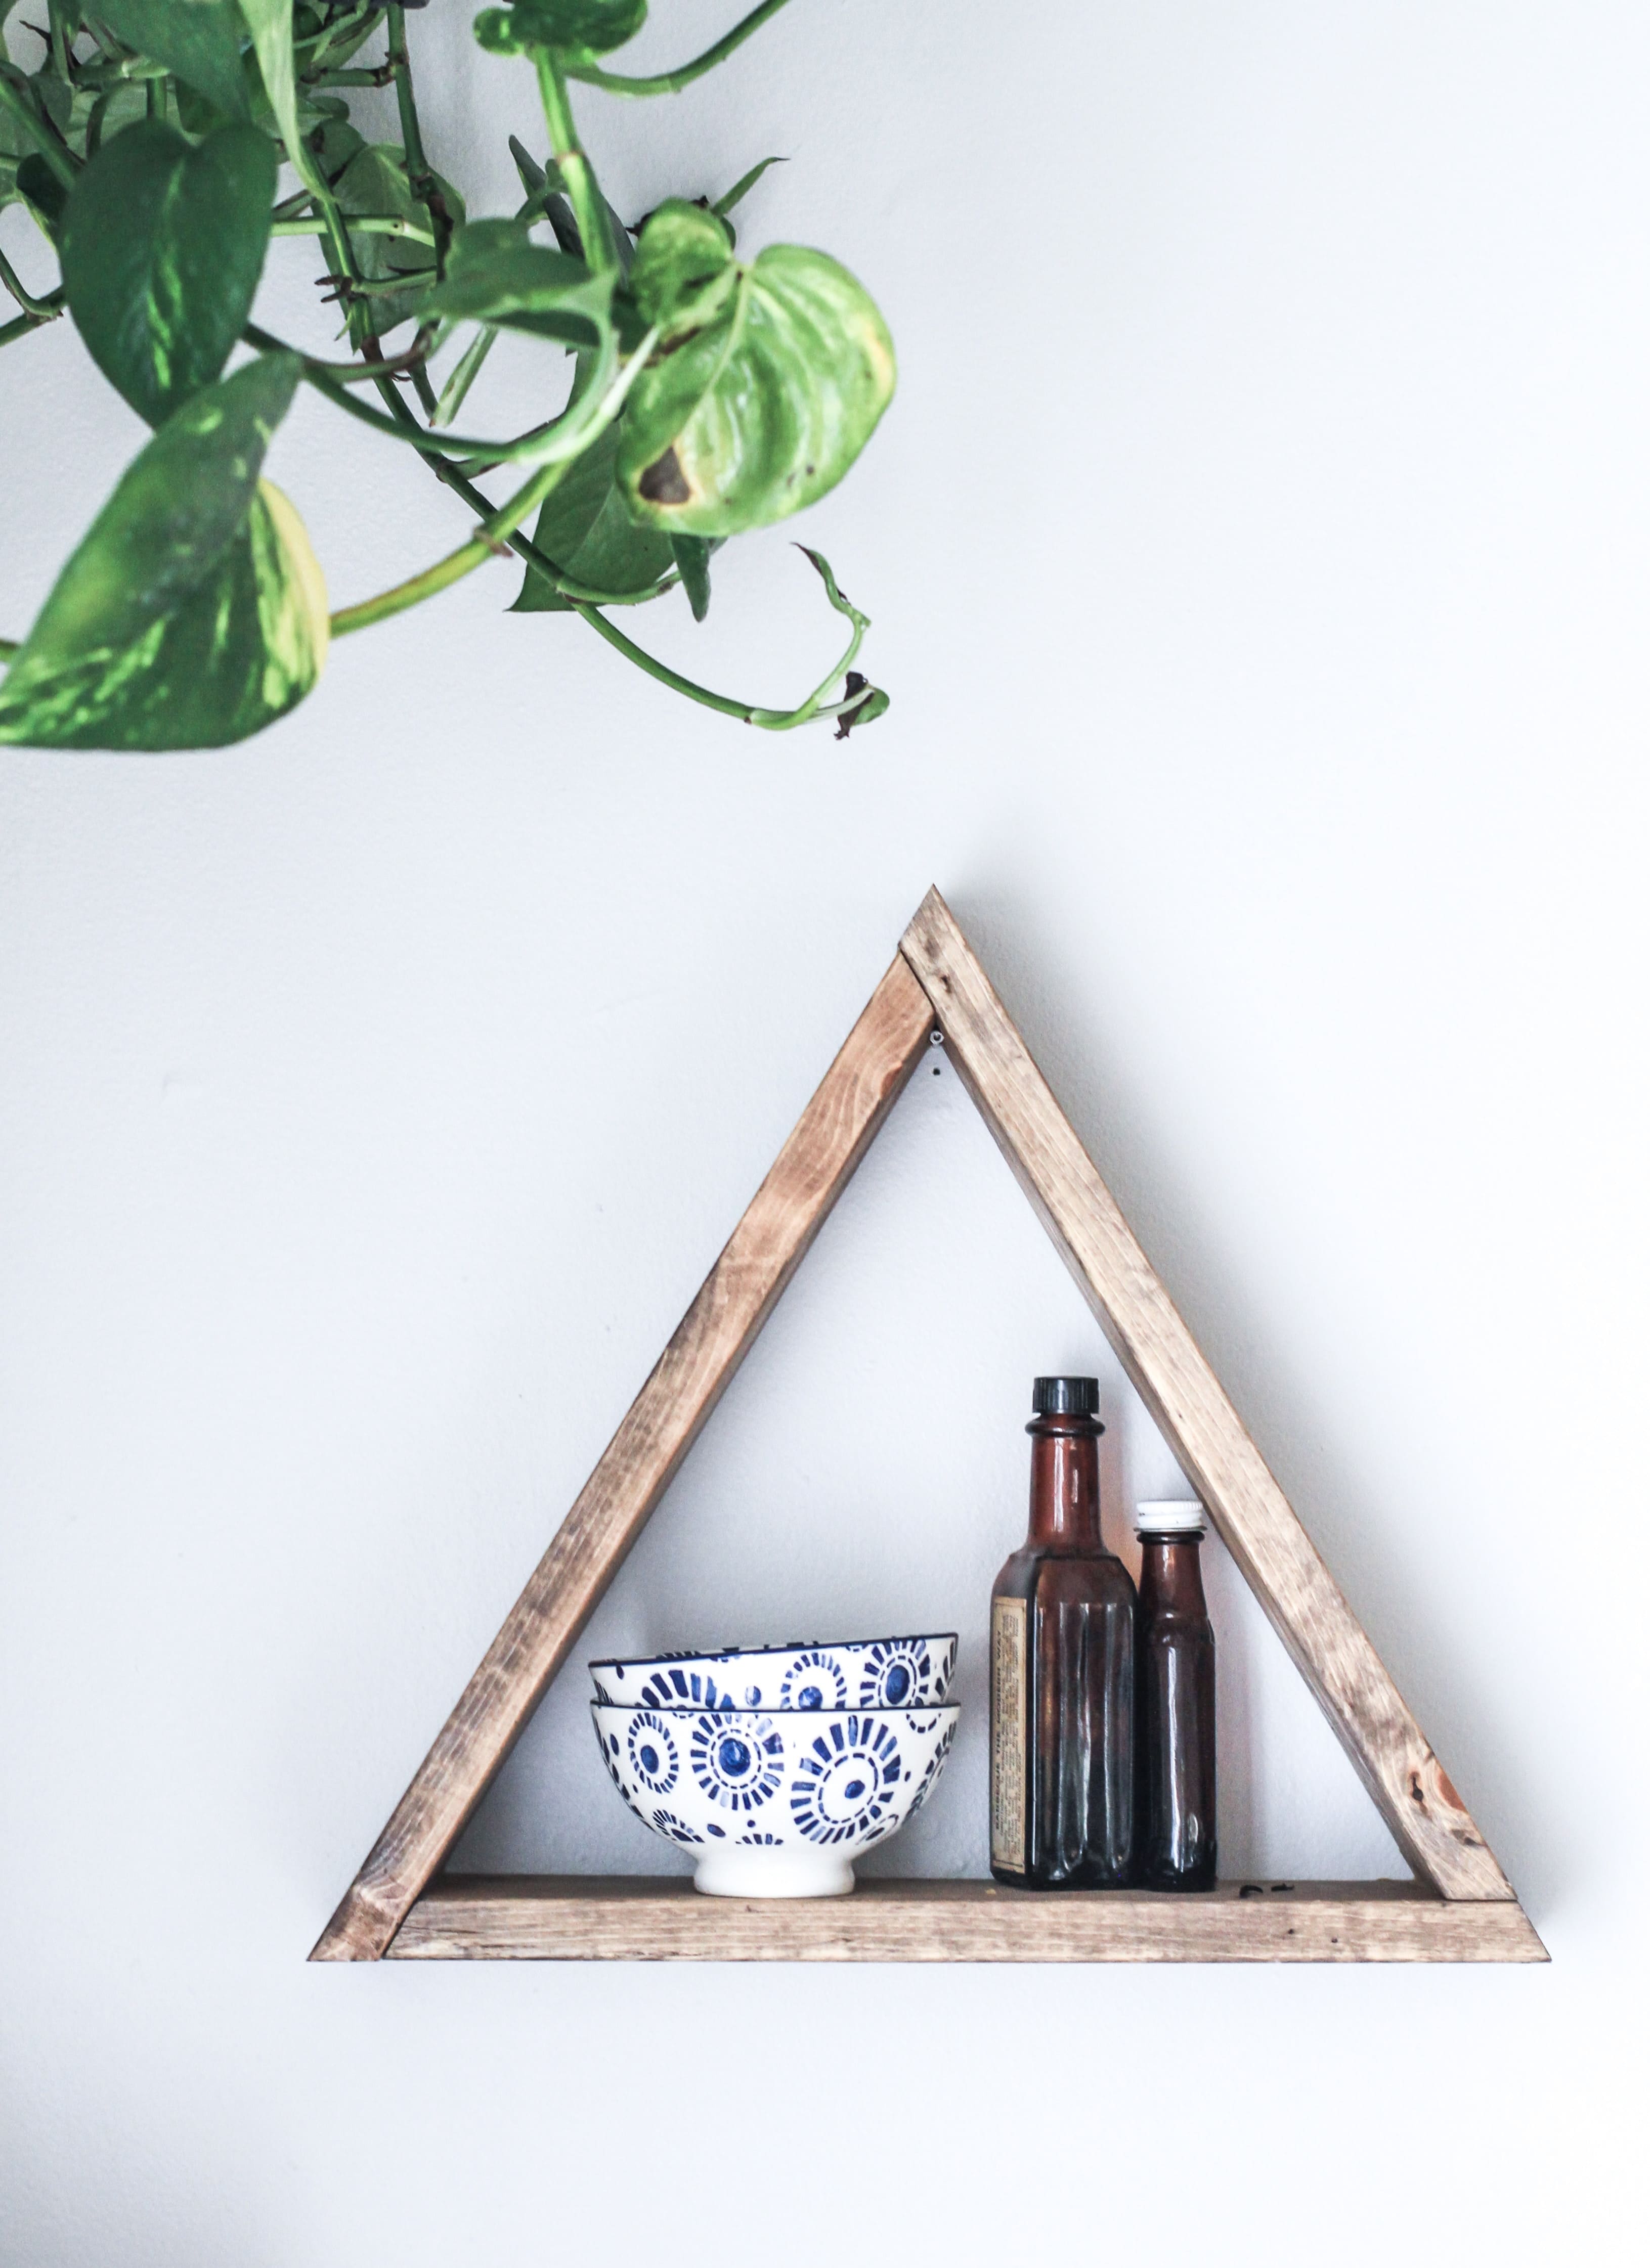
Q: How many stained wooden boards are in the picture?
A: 3